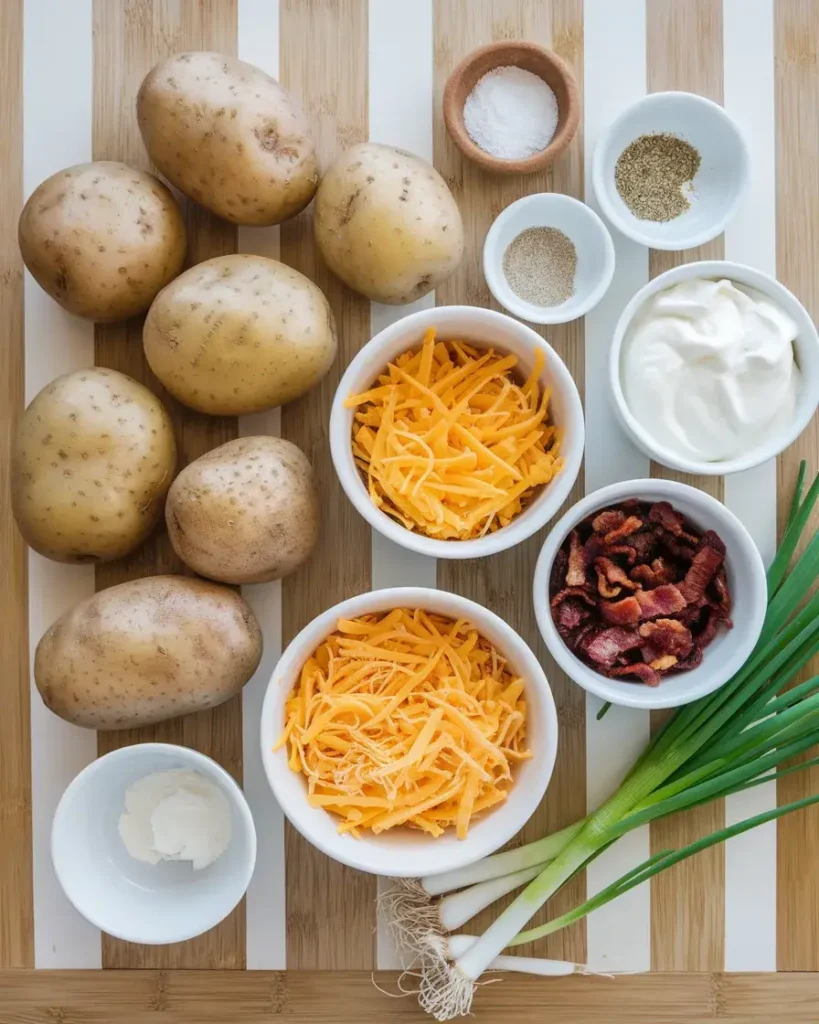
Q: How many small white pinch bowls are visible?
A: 2